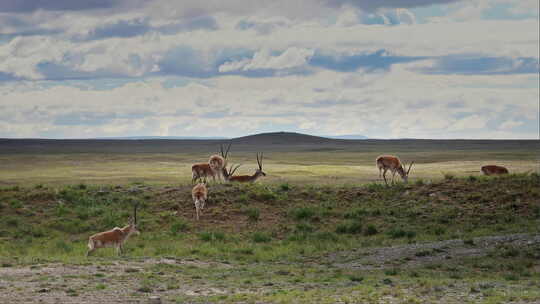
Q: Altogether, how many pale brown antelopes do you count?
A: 7